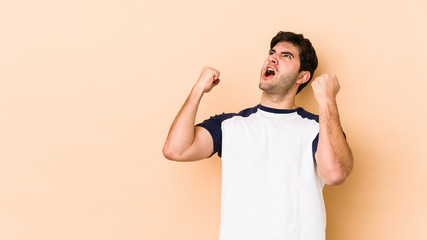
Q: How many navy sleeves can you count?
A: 2